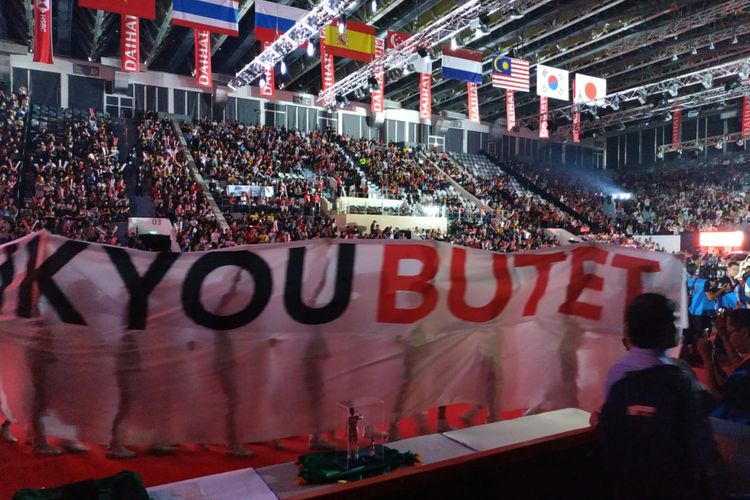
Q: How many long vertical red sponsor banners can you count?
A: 13